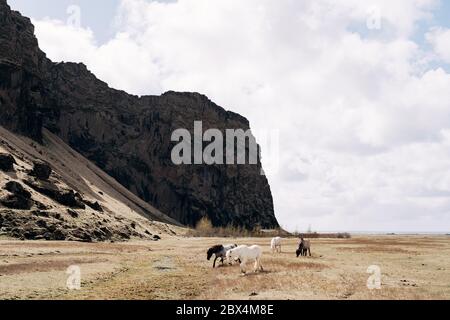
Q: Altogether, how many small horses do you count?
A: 4